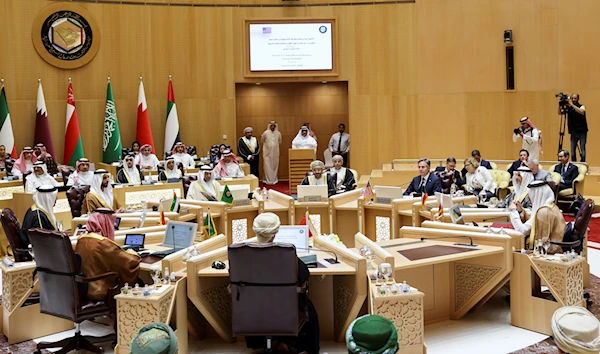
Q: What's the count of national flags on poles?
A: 6